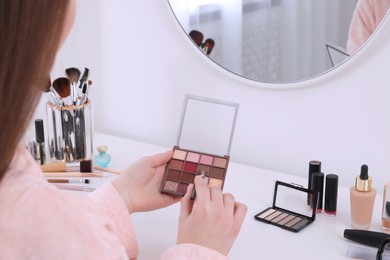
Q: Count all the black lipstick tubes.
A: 3